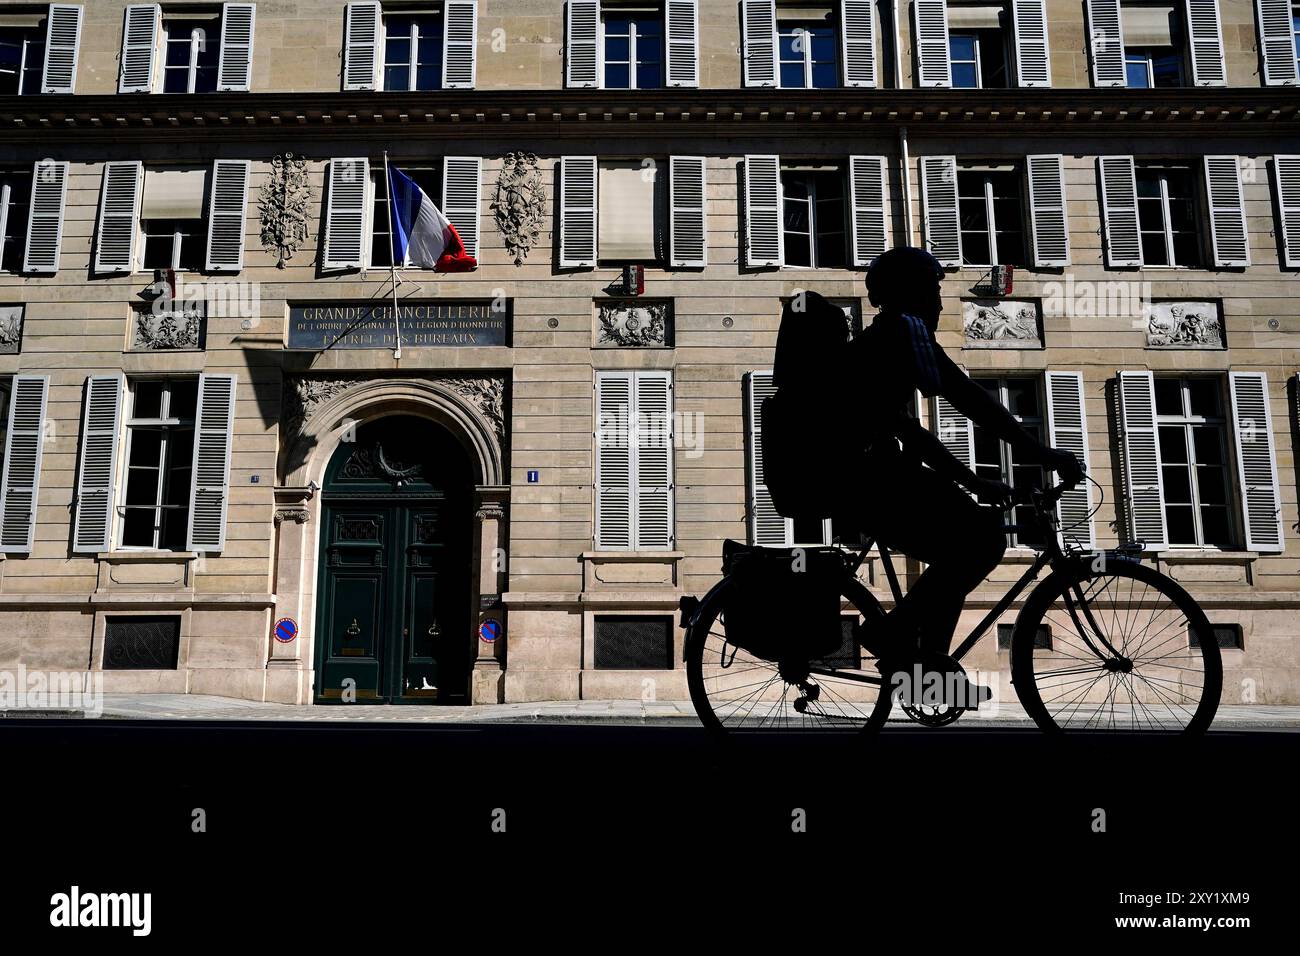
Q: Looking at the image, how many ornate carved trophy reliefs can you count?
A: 2